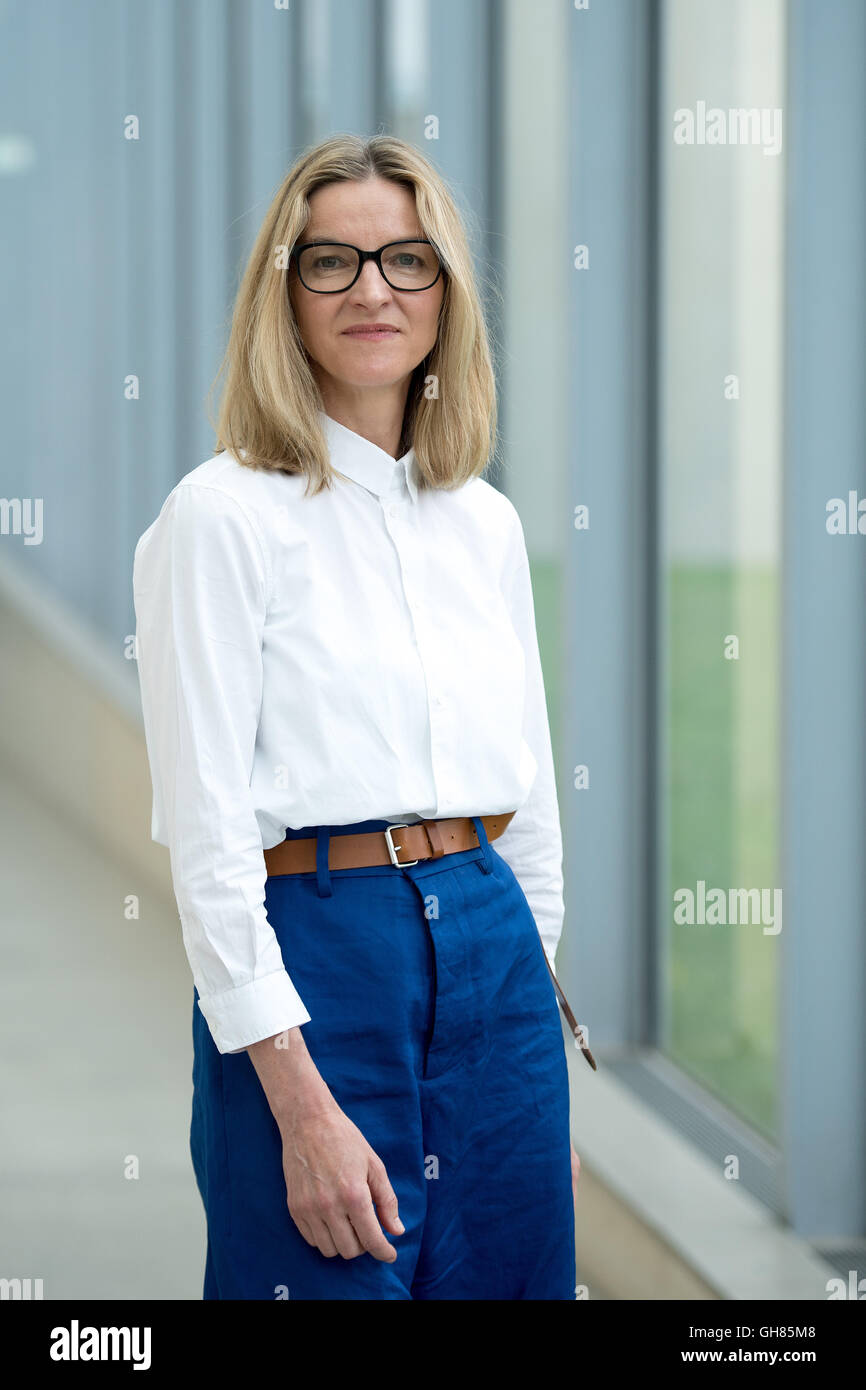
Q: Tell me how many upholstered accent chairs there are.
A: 0